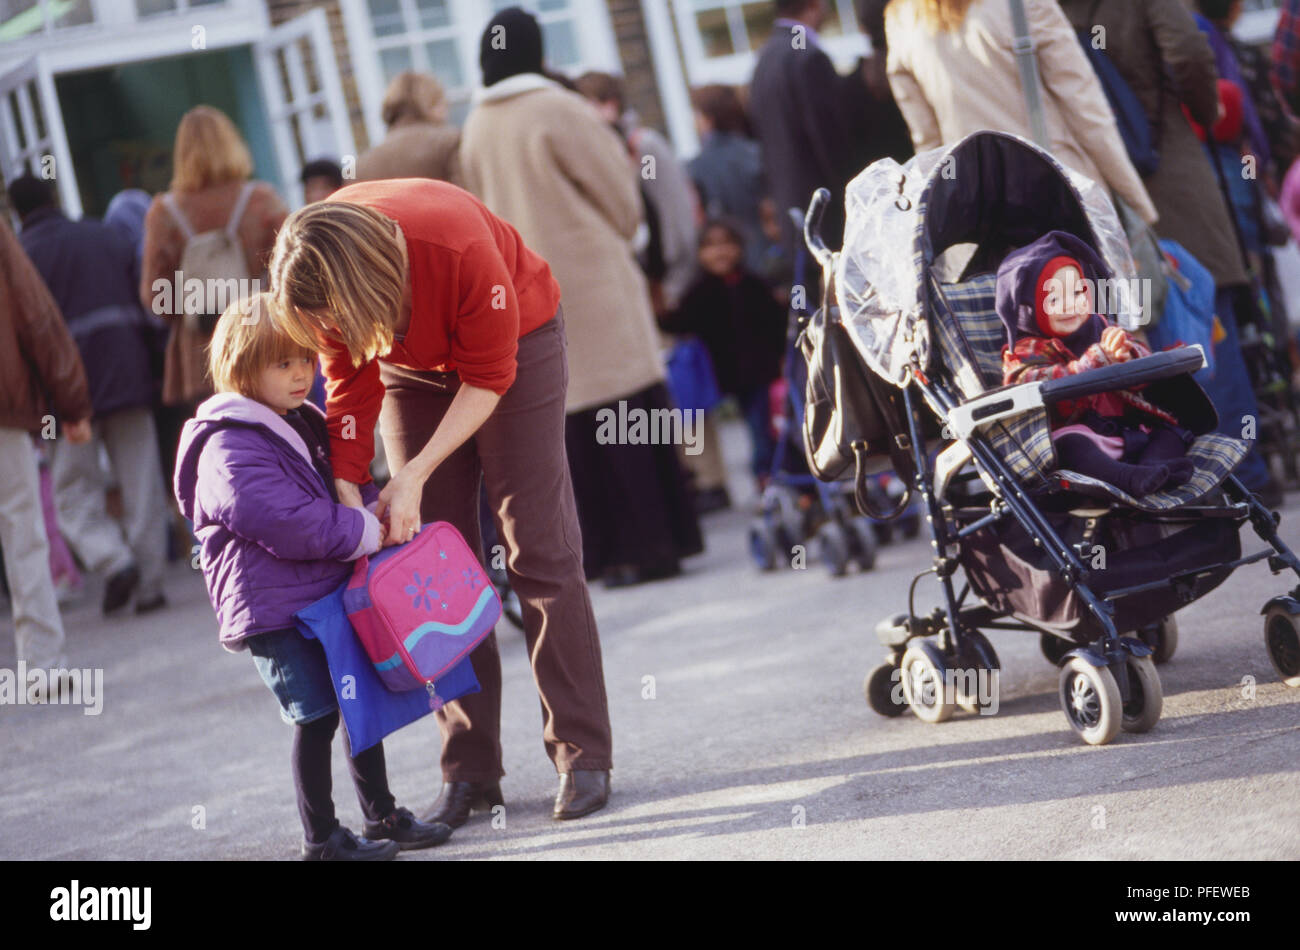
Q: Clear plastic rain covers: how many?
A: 1